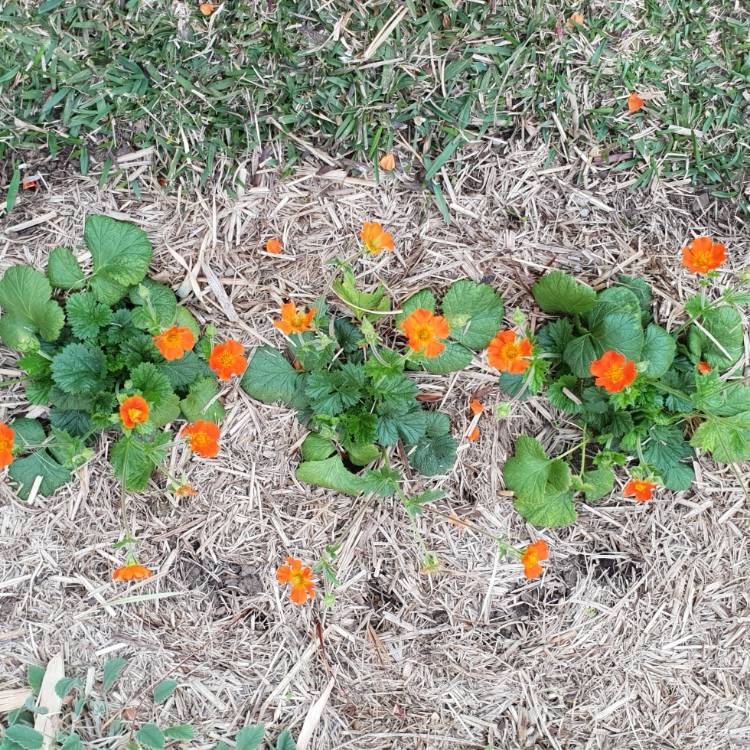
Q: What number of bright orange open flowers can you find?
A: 15